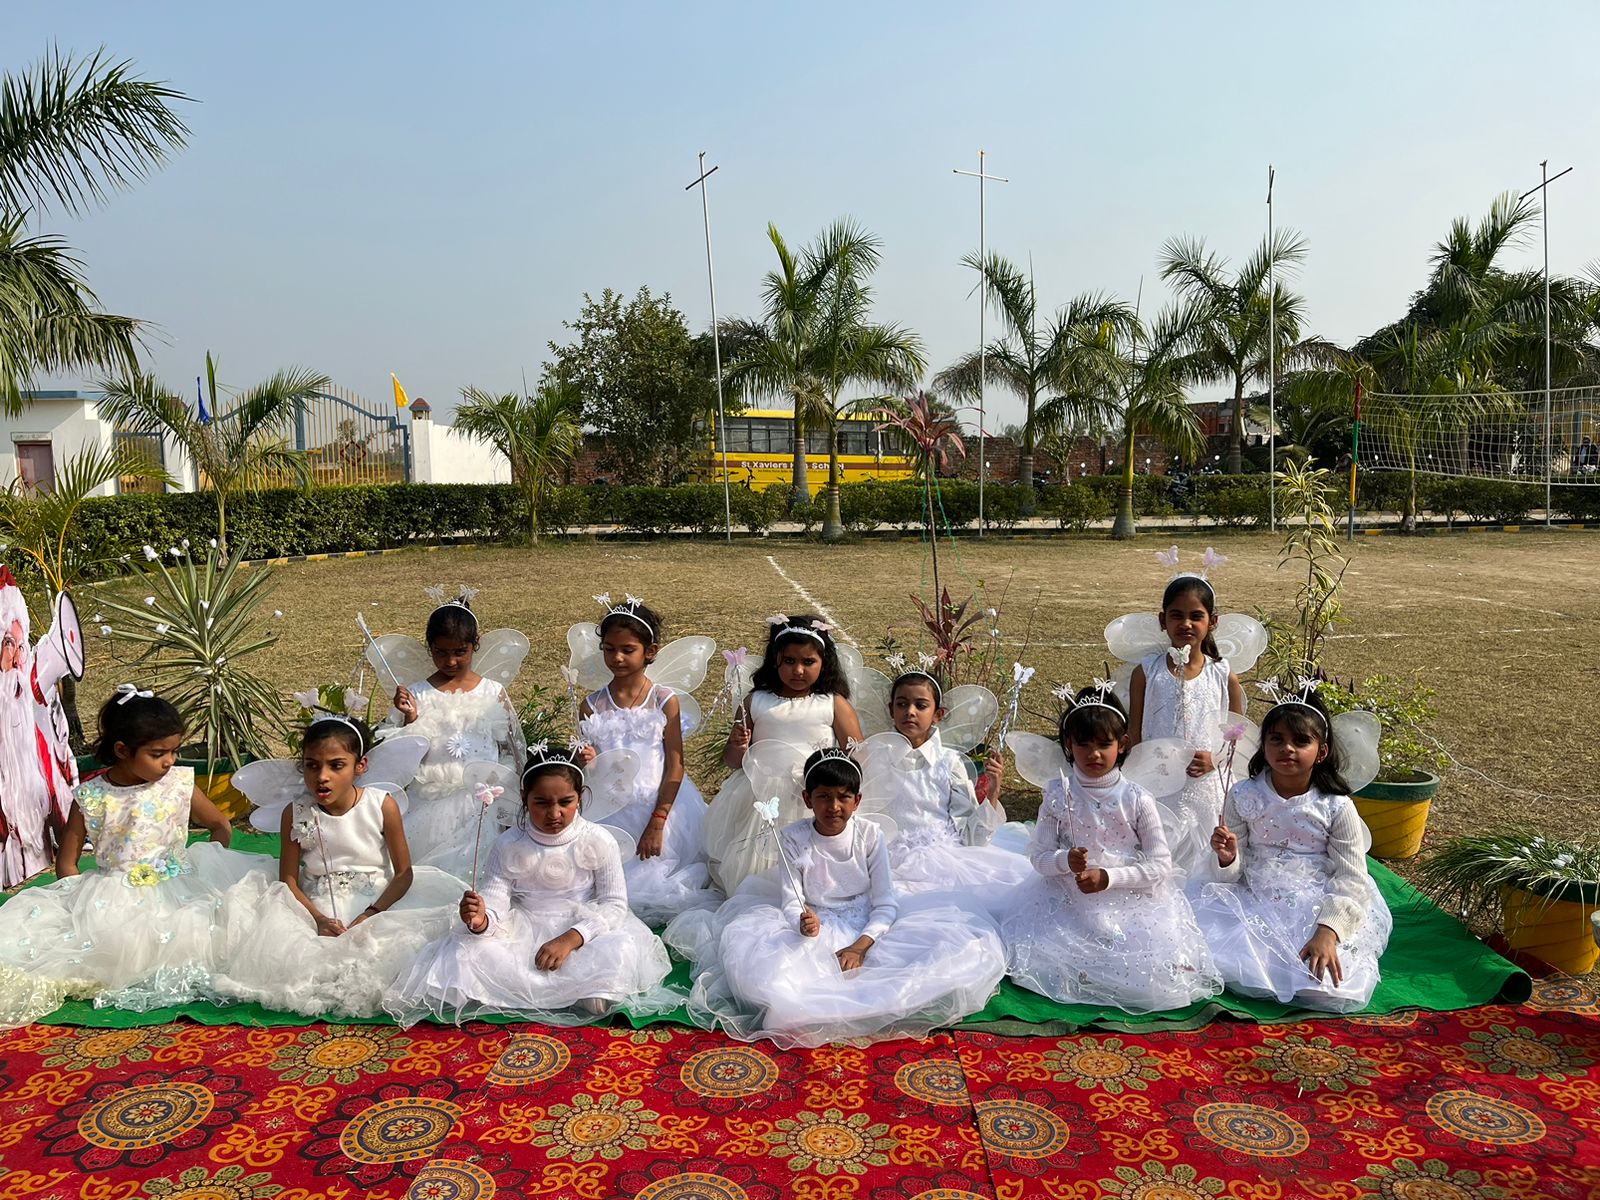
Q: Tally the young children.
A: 11